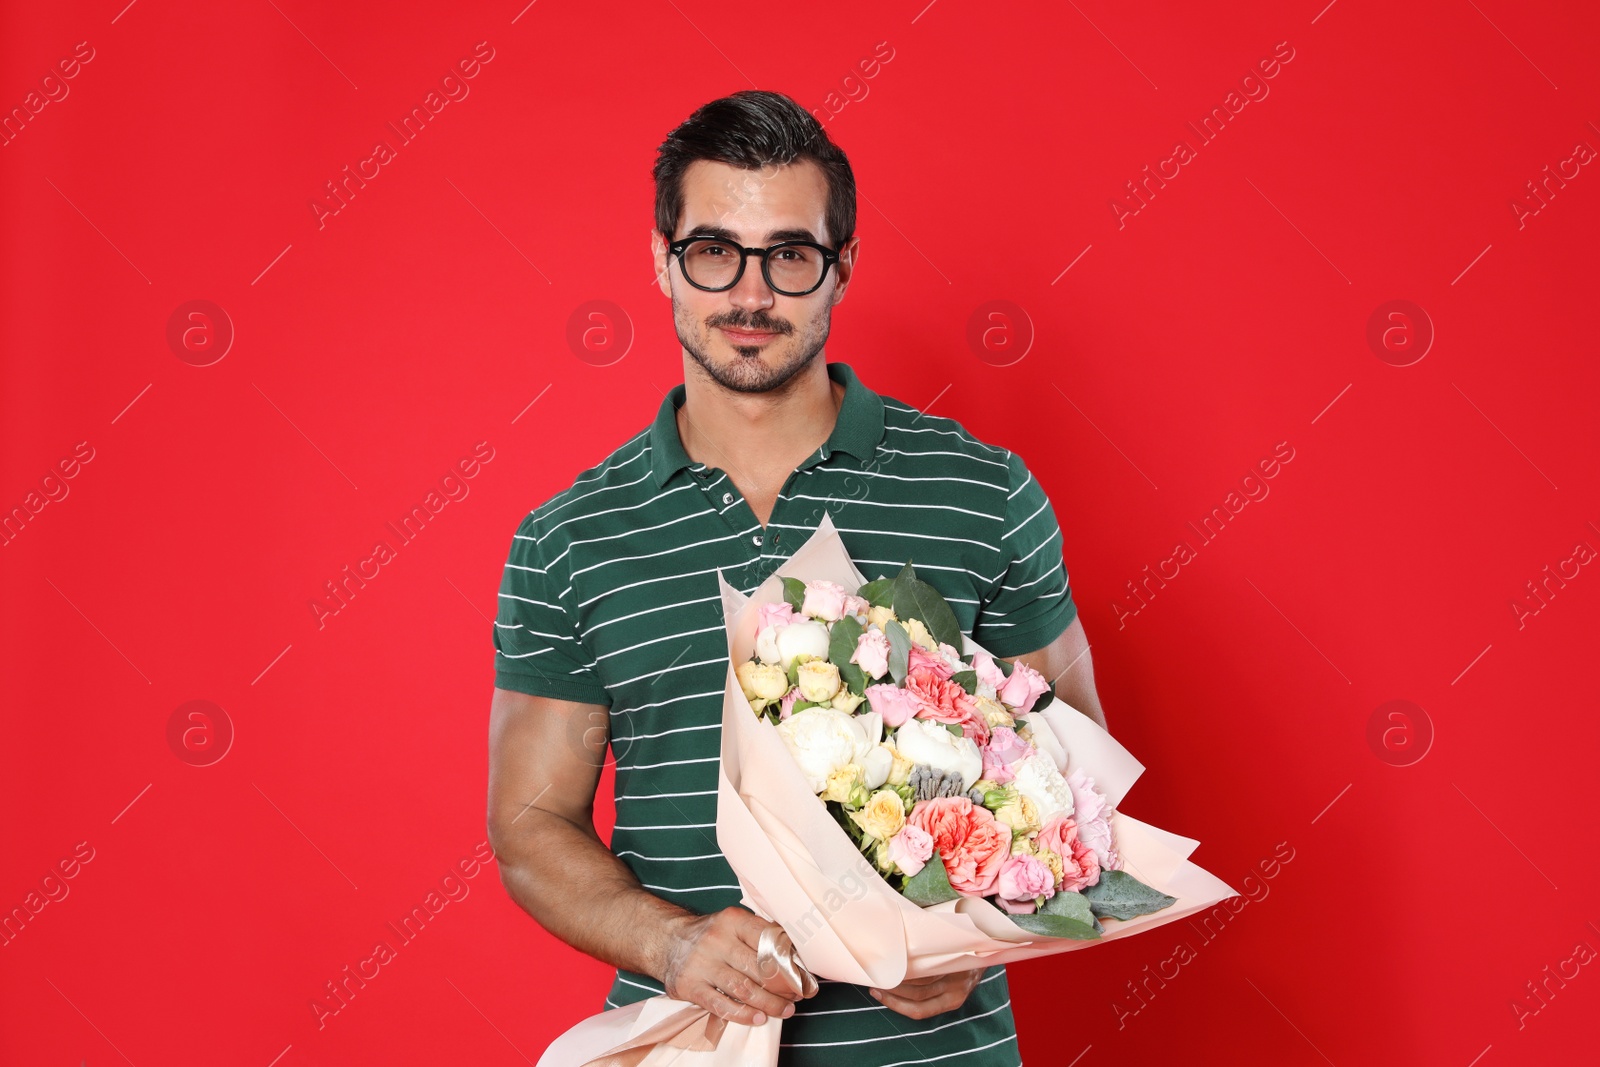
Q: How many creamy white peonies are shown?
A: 4